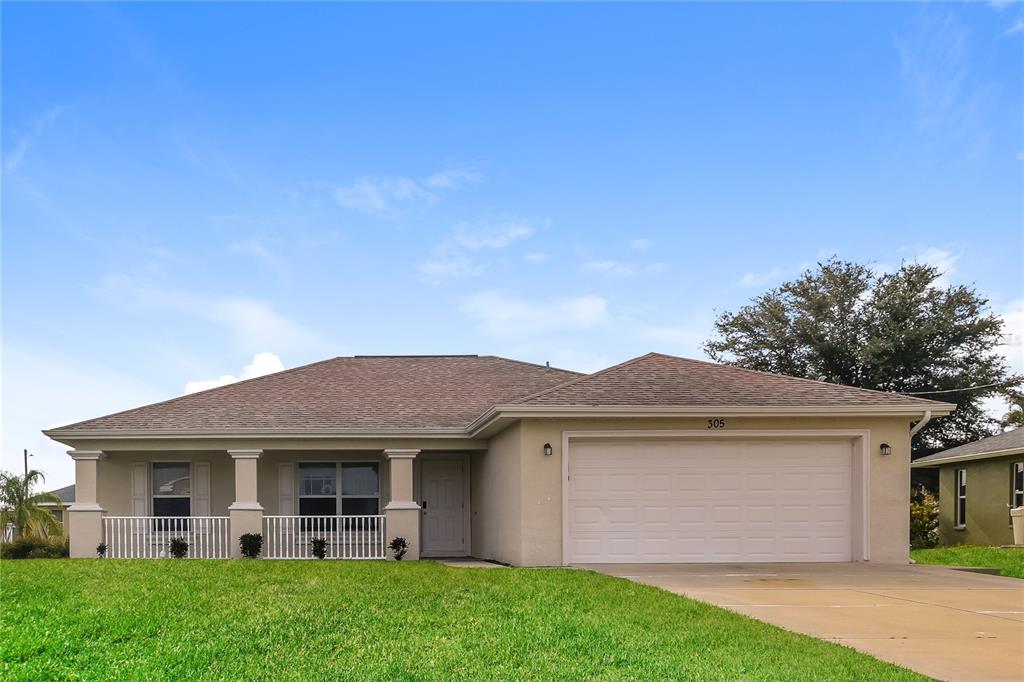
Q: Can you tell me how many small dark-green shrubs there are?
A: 5